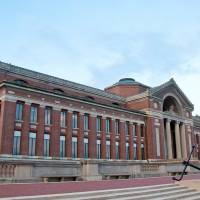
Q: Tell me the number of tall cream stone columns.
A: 3